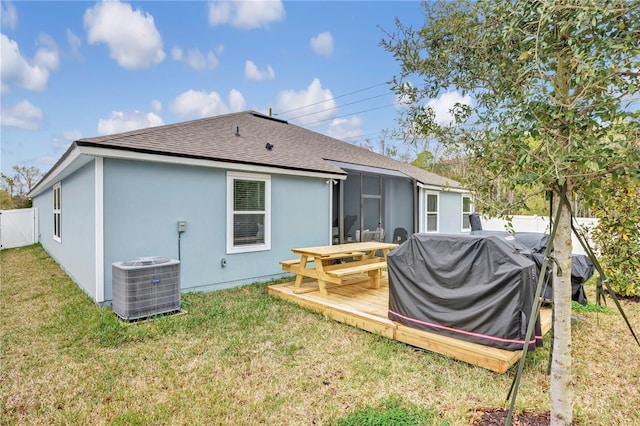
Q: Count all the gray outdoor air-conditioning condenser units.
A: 1